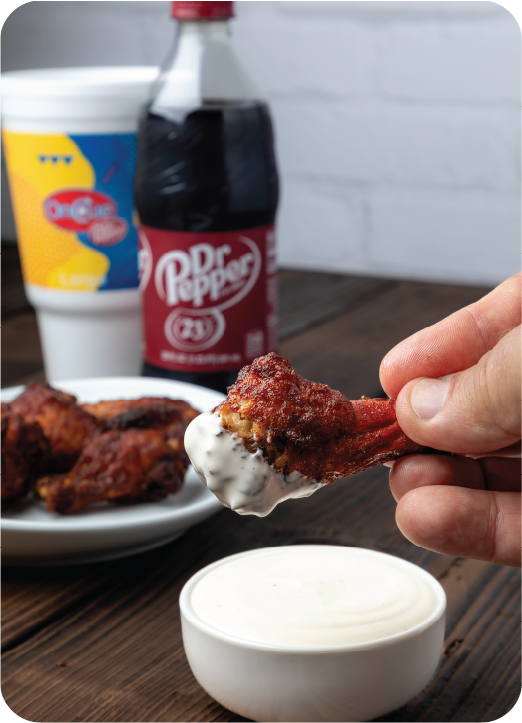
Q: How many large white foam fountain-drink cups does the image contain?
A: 1